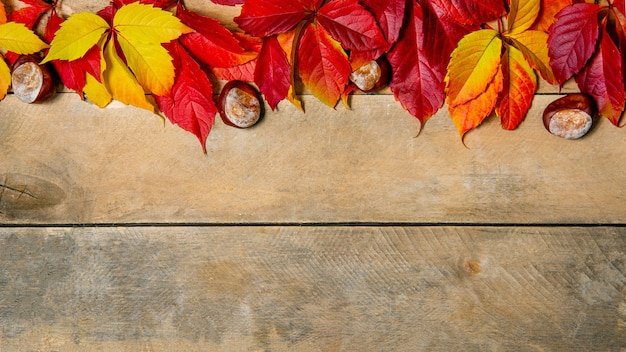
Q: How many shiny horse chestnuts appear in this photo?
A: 4